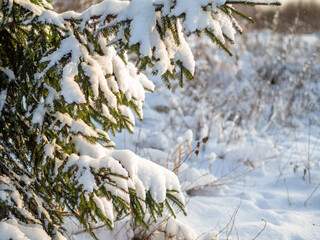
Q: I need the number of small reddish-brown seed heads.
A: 3